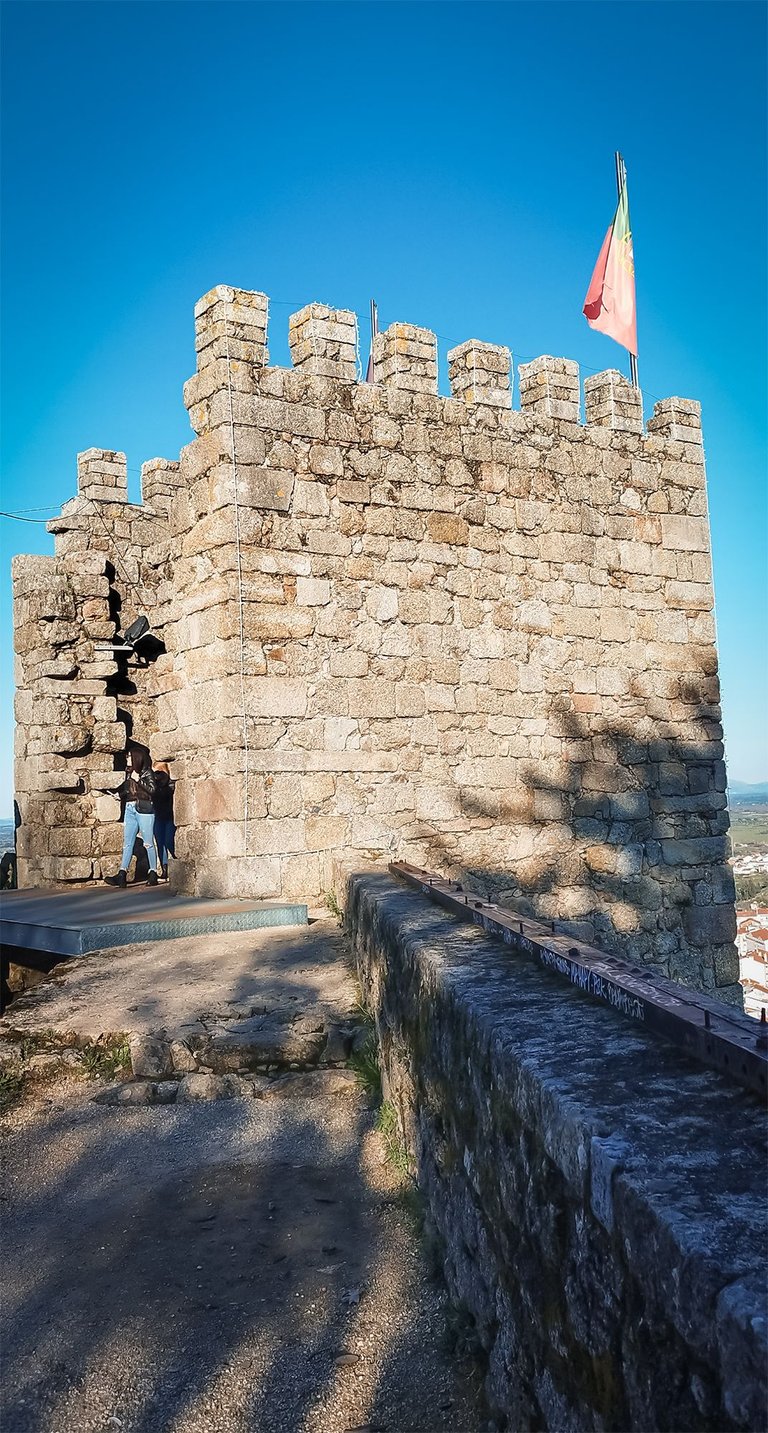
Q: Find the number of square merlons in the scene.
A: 9